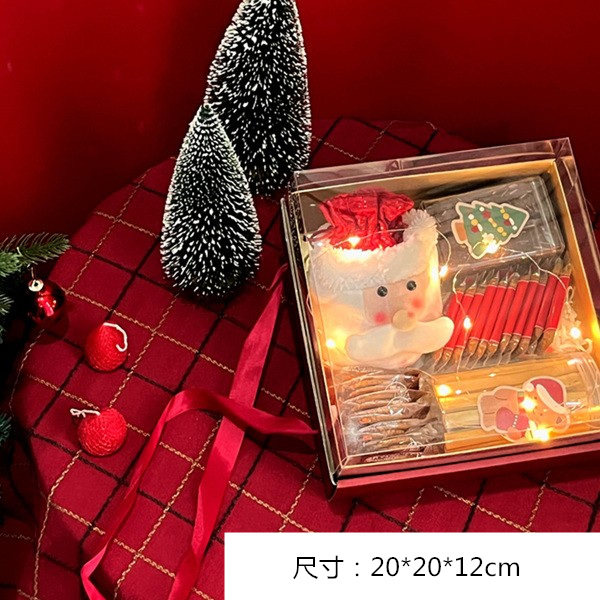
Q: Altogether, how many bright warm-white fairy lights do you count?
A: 9